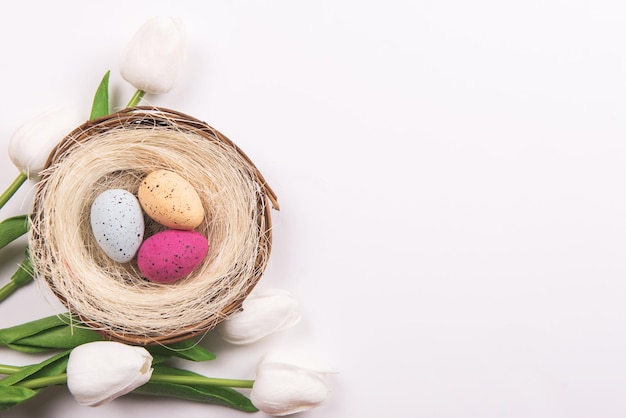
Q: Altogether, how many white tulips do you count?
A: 5